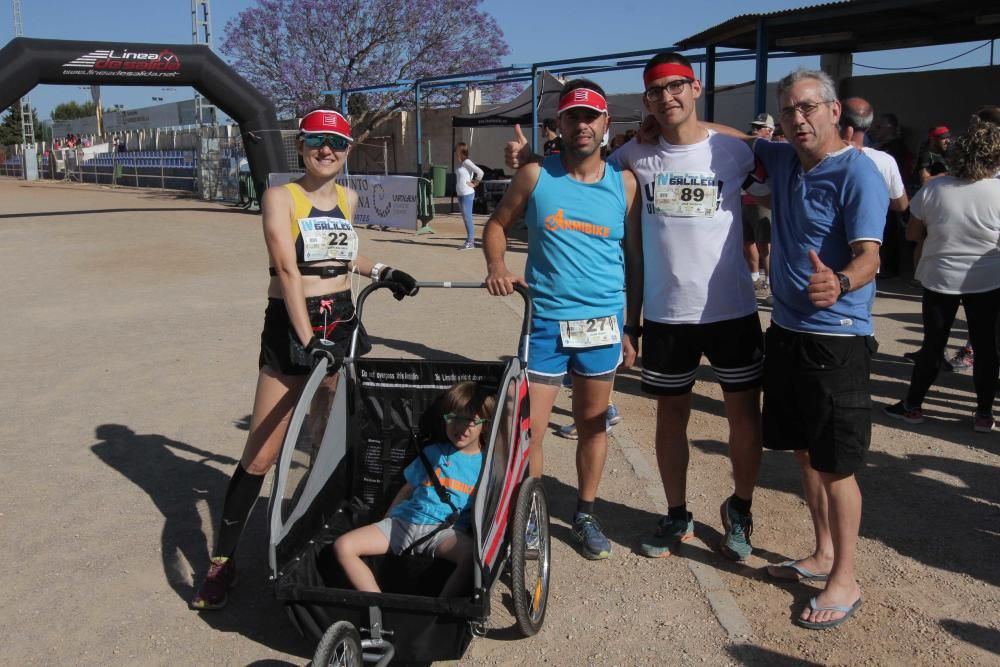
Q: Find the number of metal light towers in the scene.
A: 2